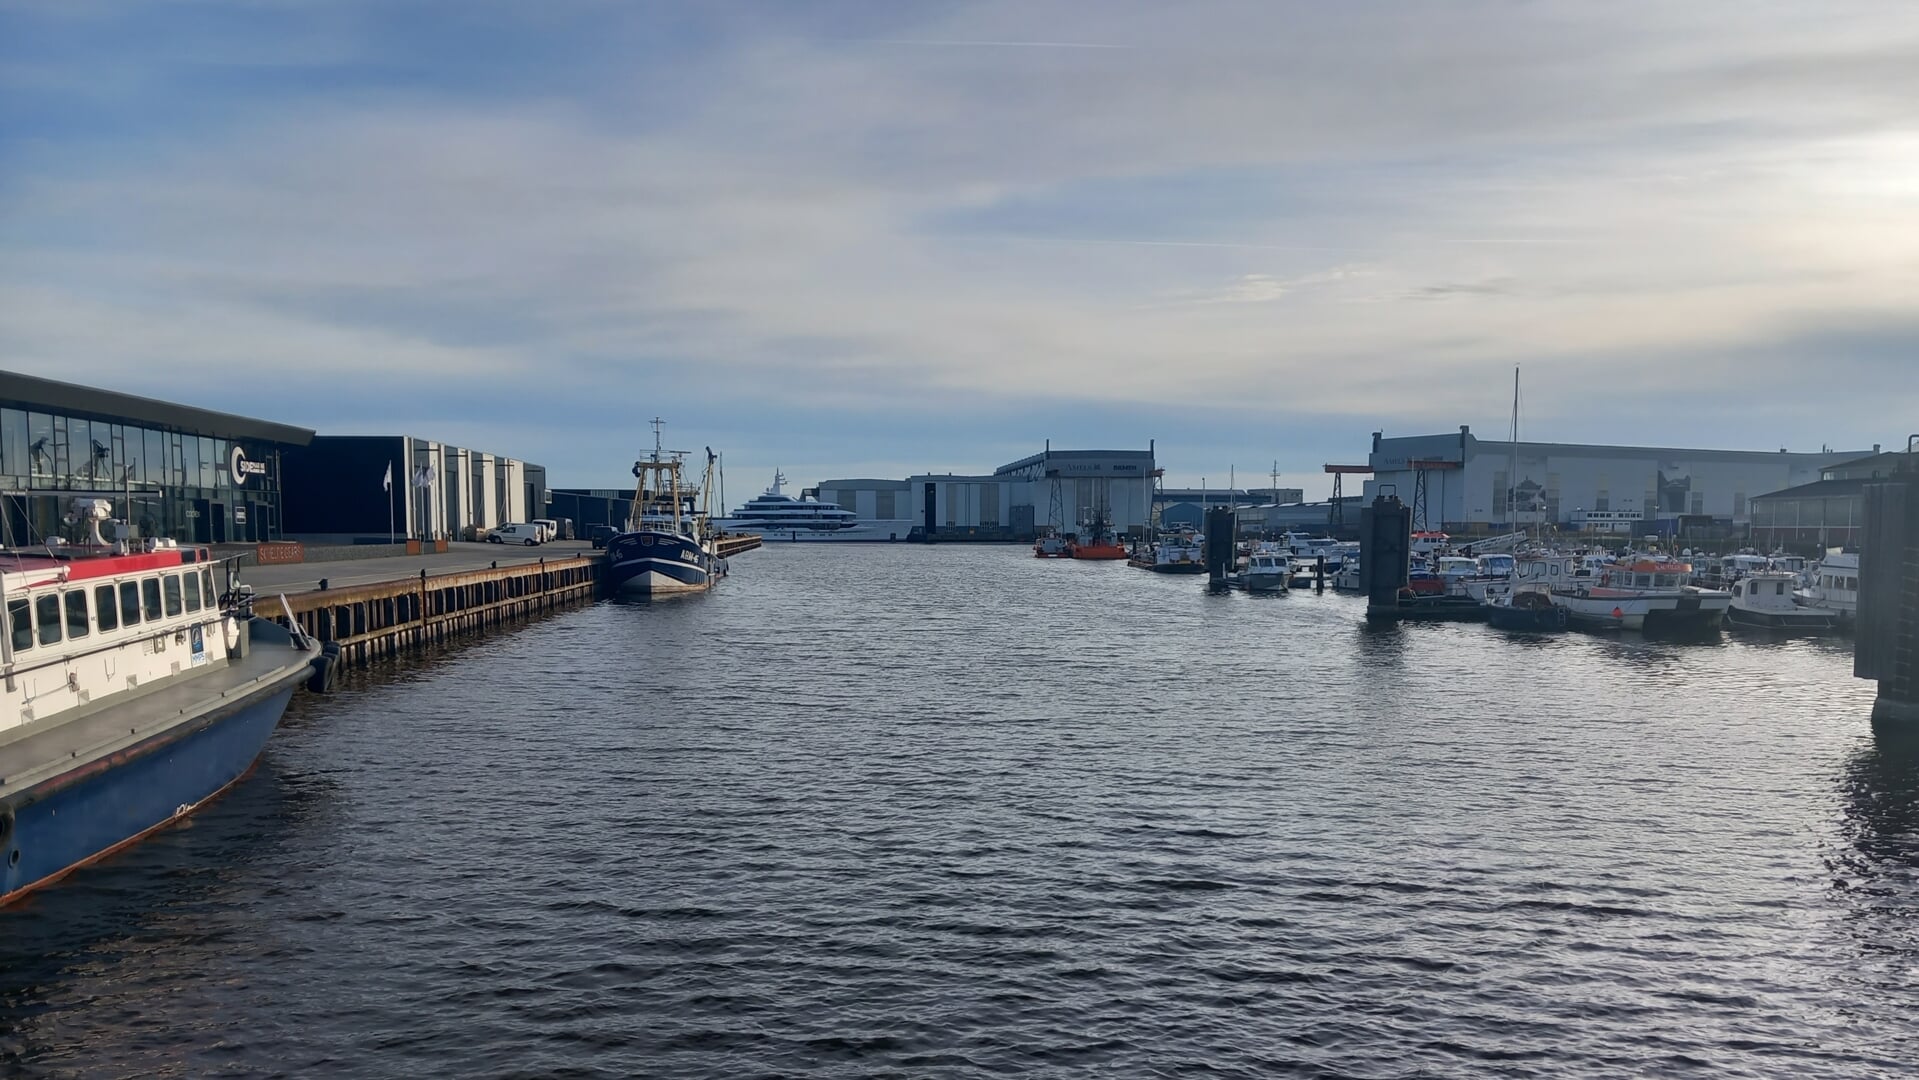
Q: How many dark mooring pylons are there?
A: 3